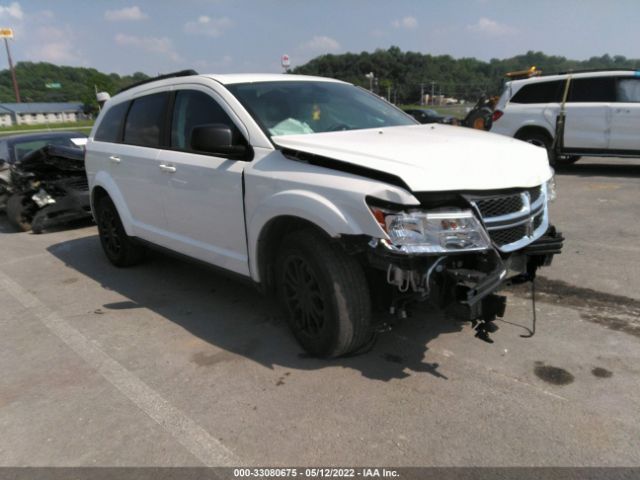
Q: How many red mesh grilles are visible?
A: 0